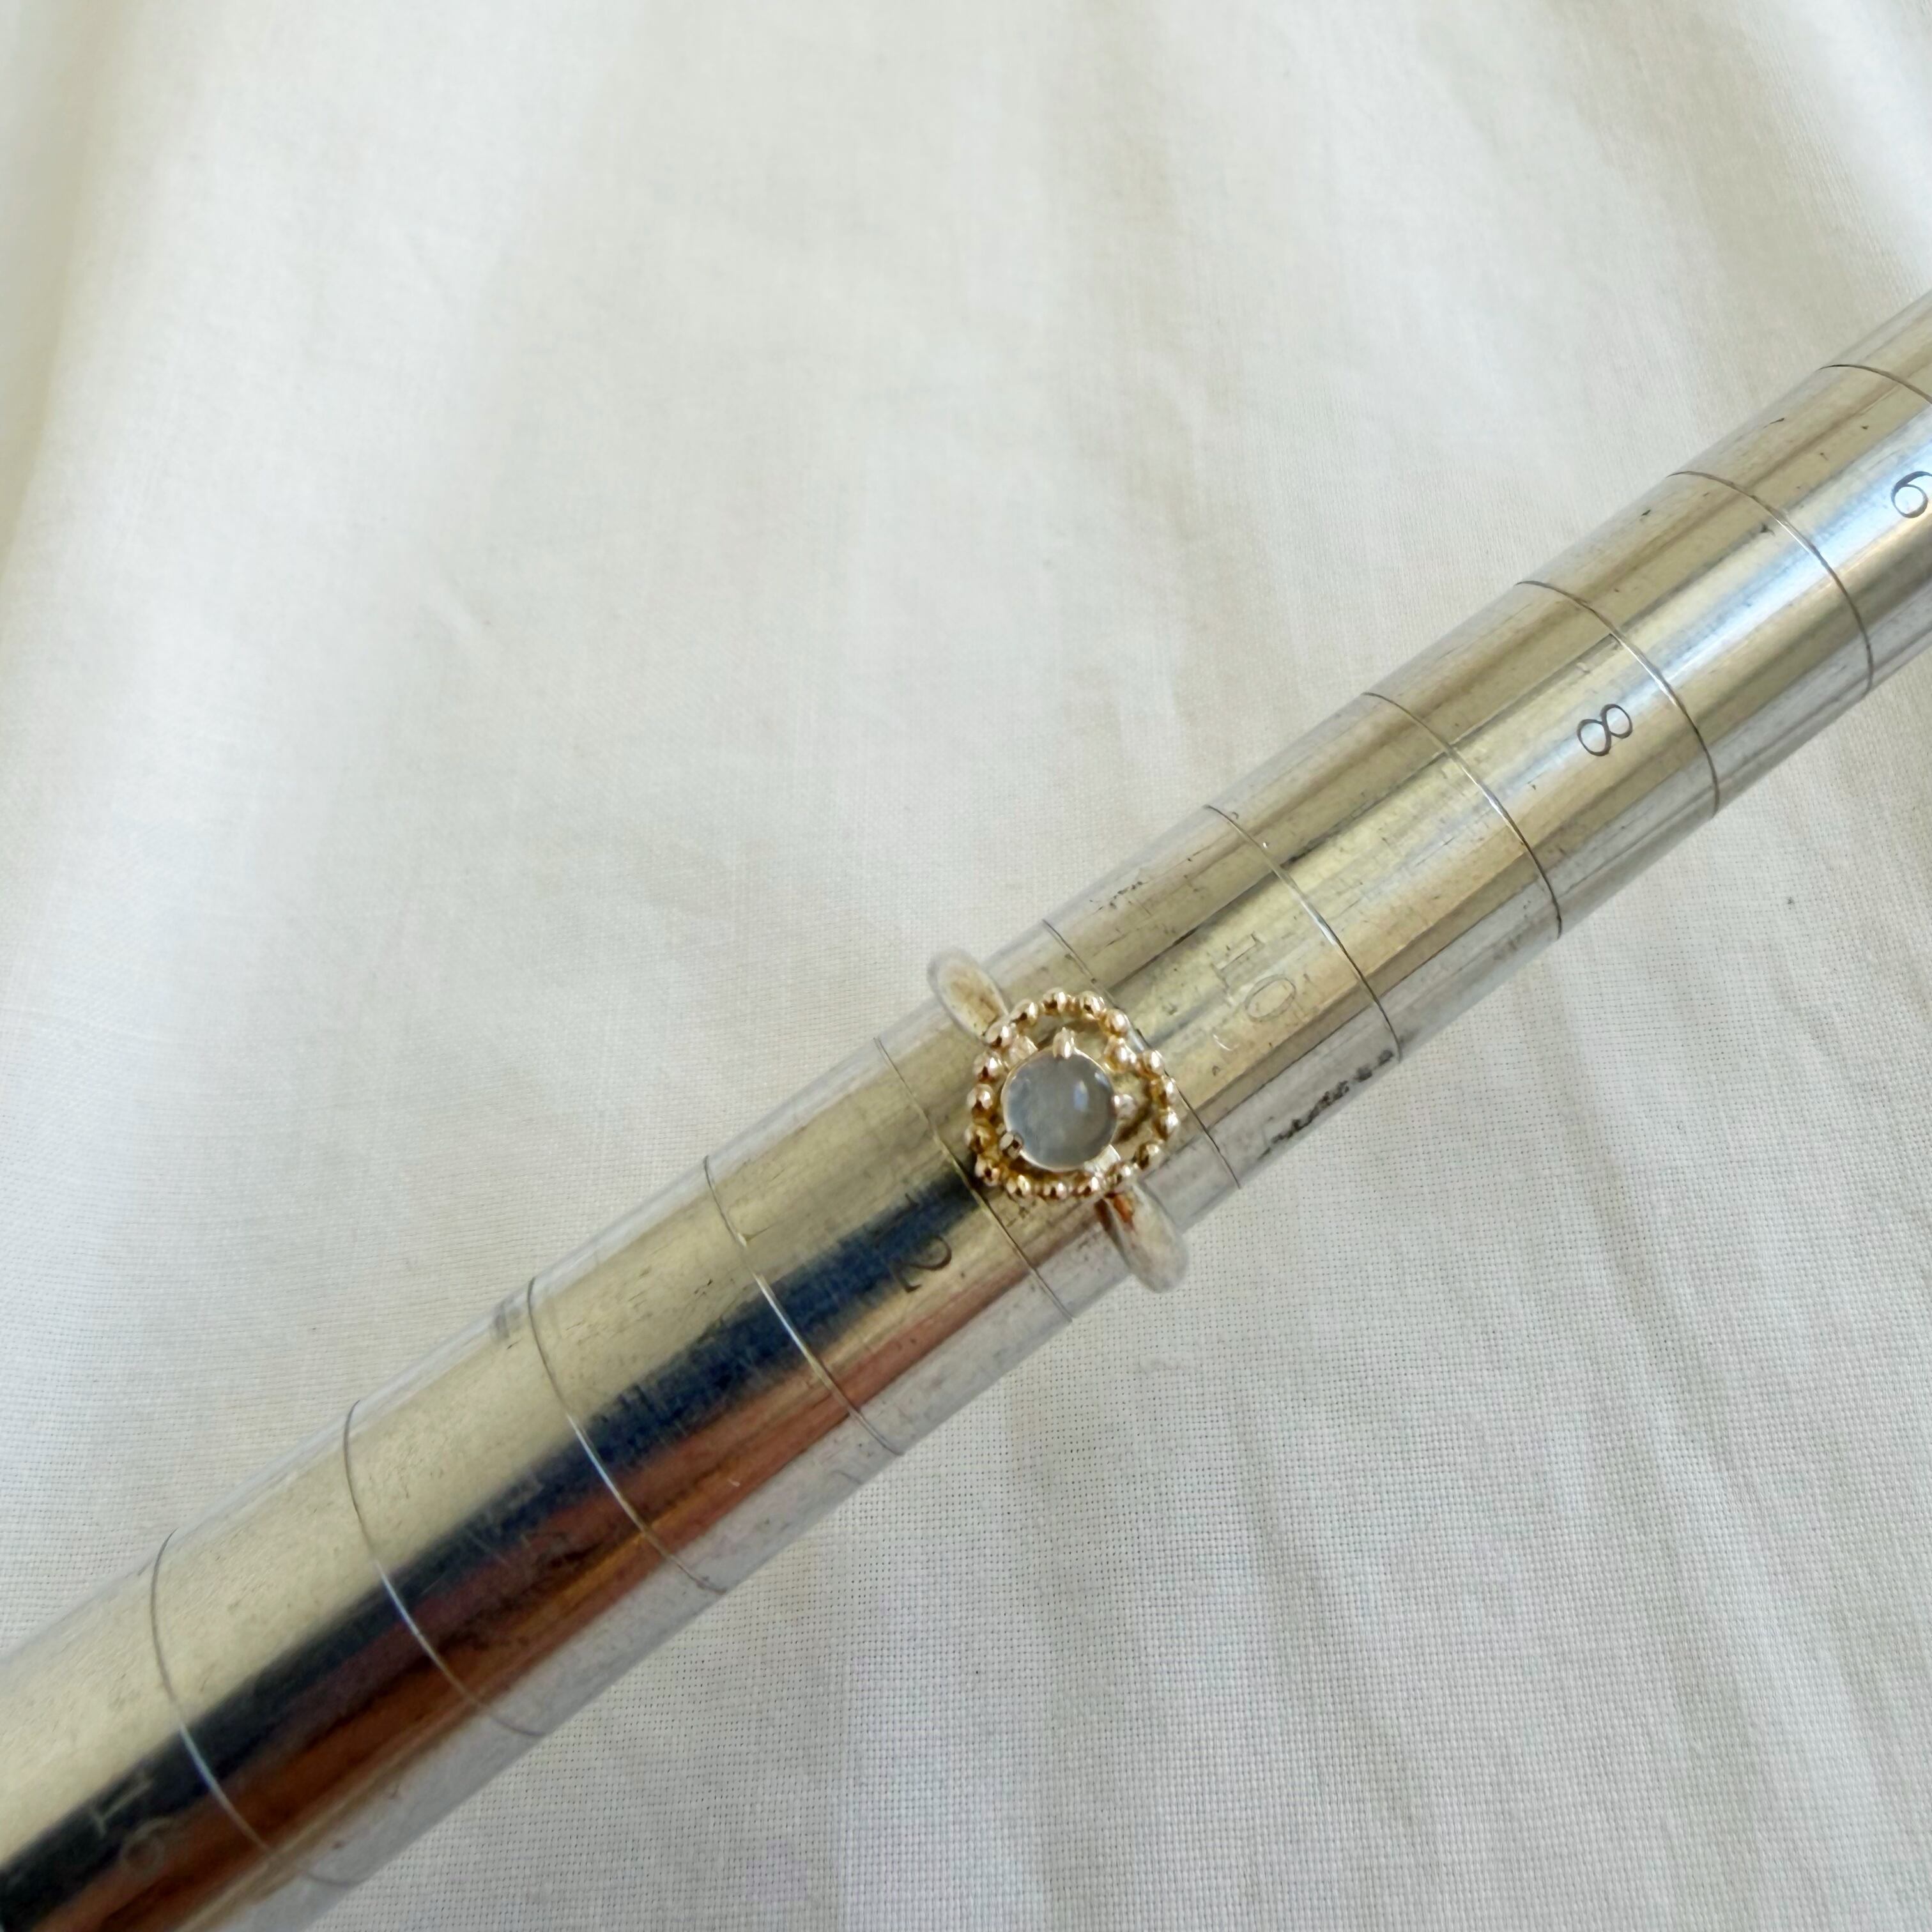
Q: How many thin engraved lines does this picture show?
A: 11